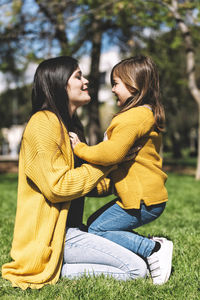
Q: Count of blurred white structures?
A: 2